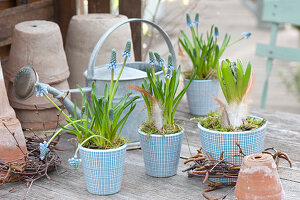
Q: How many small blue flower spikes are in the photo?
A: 13